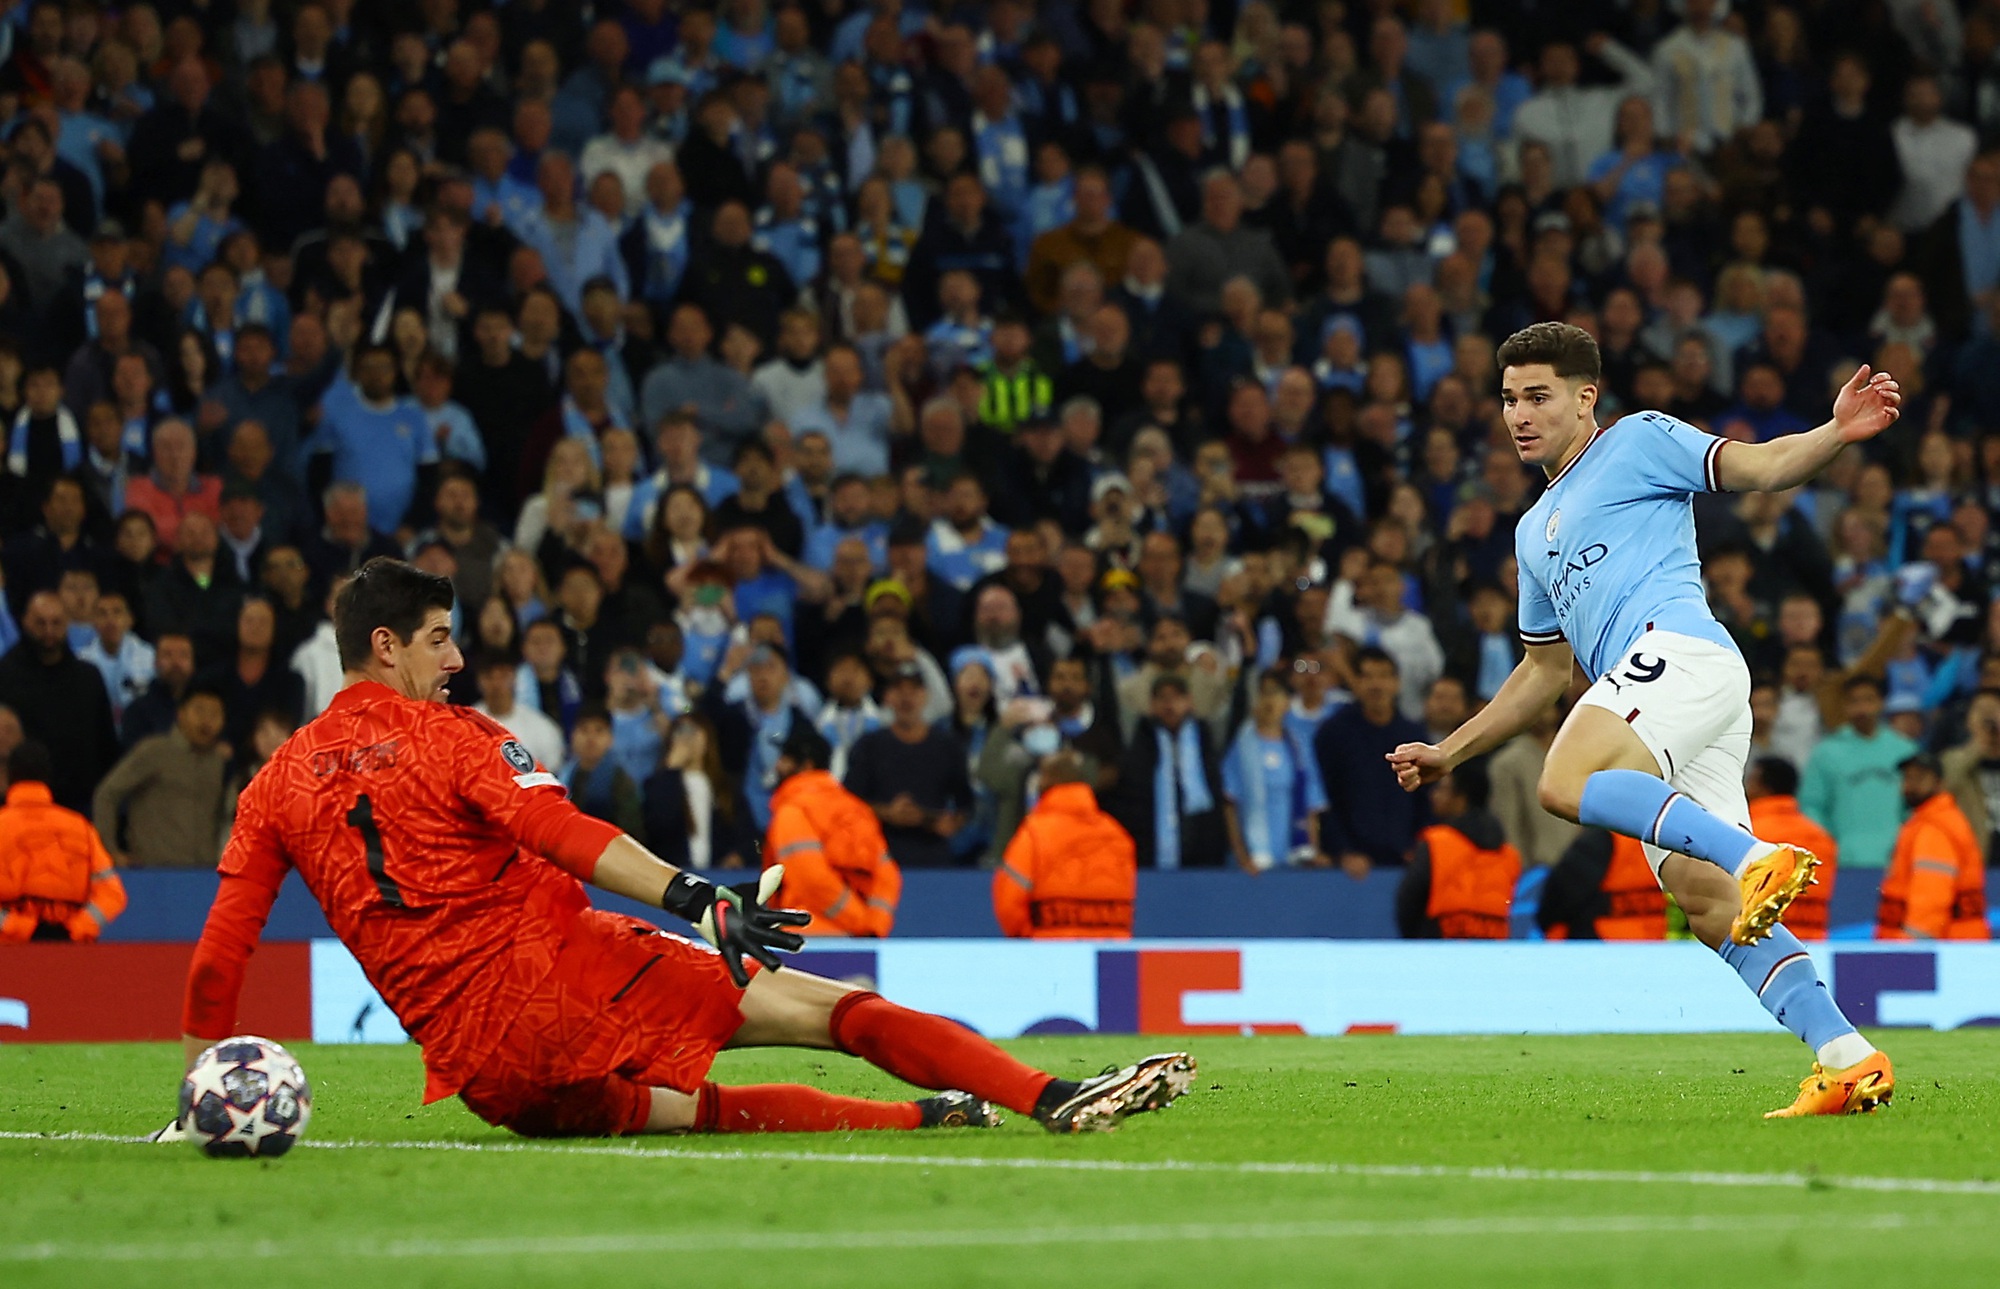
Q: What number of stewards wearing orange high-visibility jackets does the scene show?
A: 7